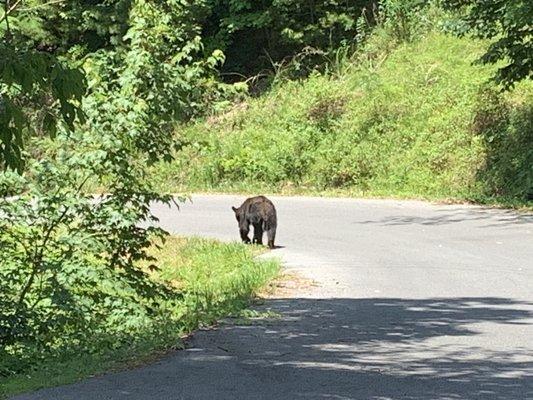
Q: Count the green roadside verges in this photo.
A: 2